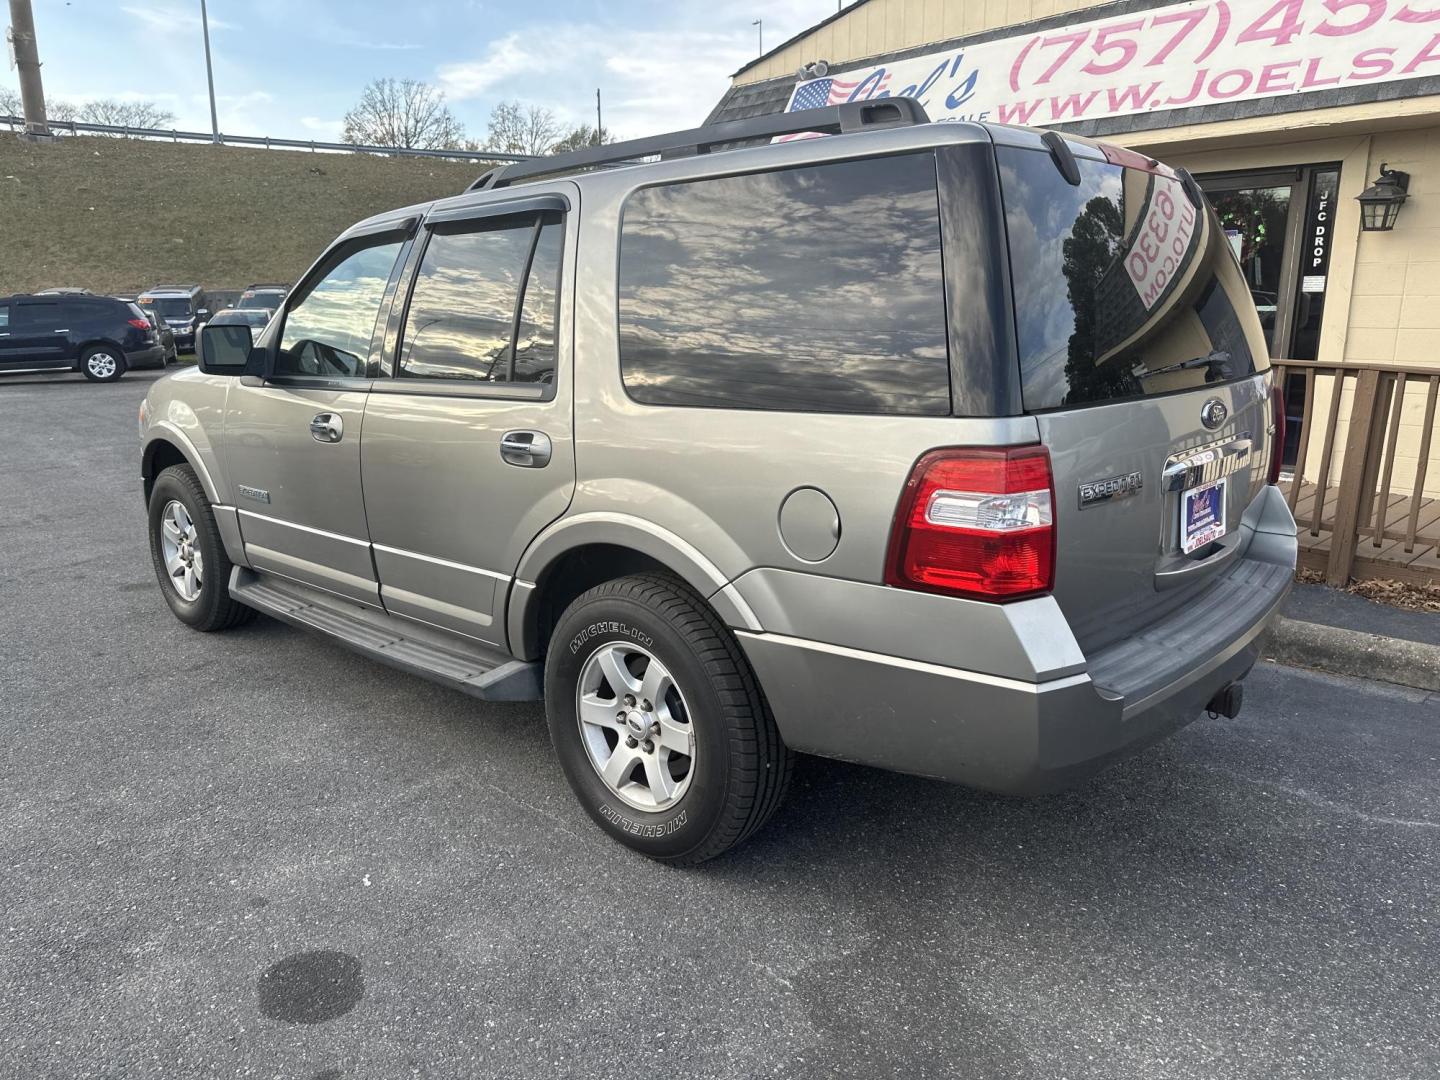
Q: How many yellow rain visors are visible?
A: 0